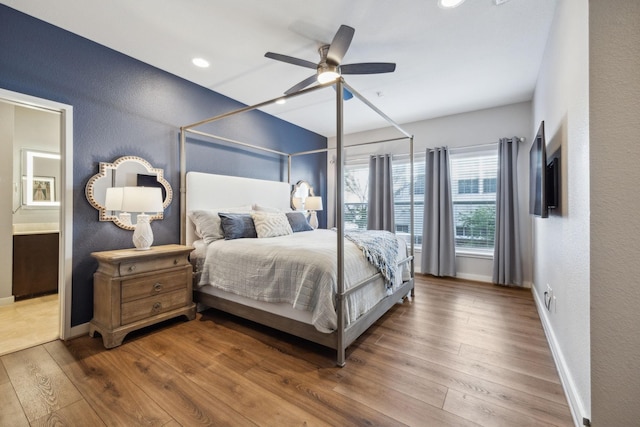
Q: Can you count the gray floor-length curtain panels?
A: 3